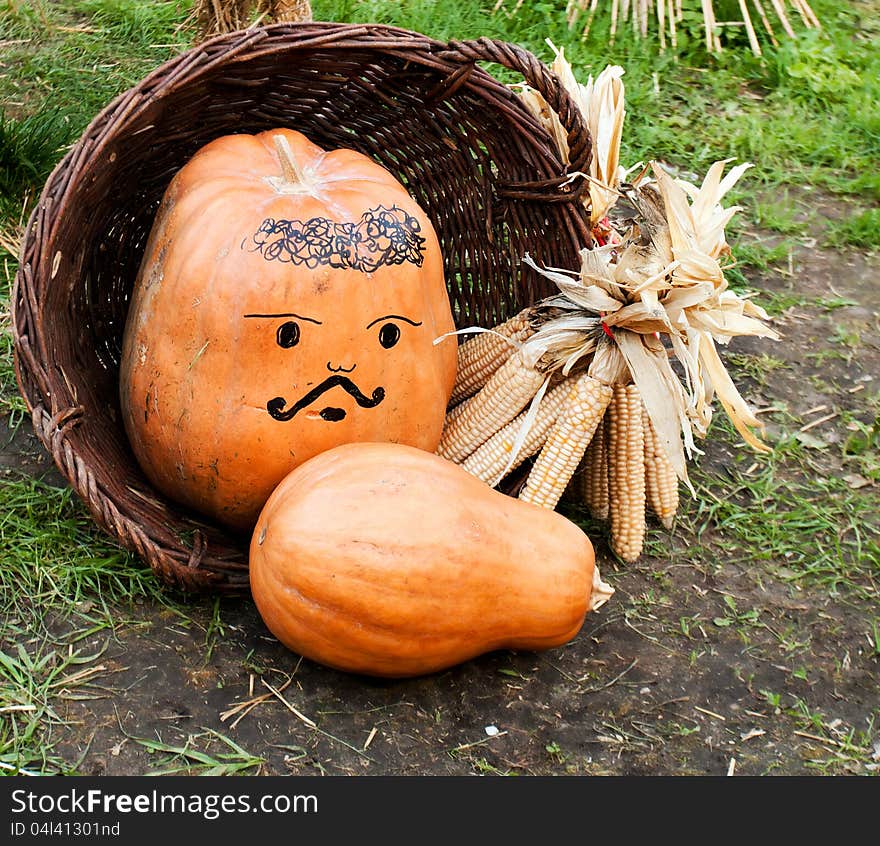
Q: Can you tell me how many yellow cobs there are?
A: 7